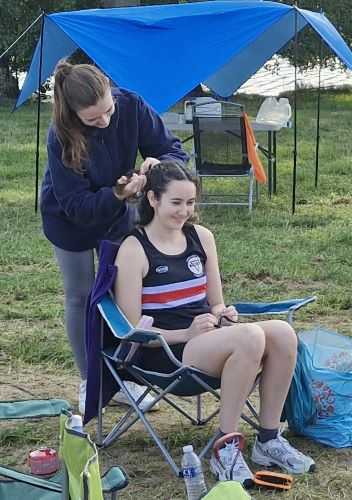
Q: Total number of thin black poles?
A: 3